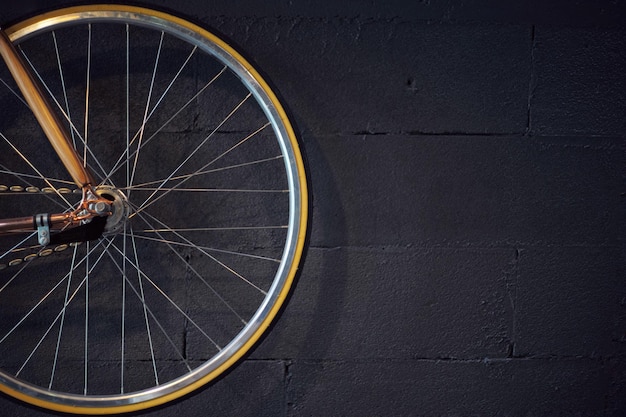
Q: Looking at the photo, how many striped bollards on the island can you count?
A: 0